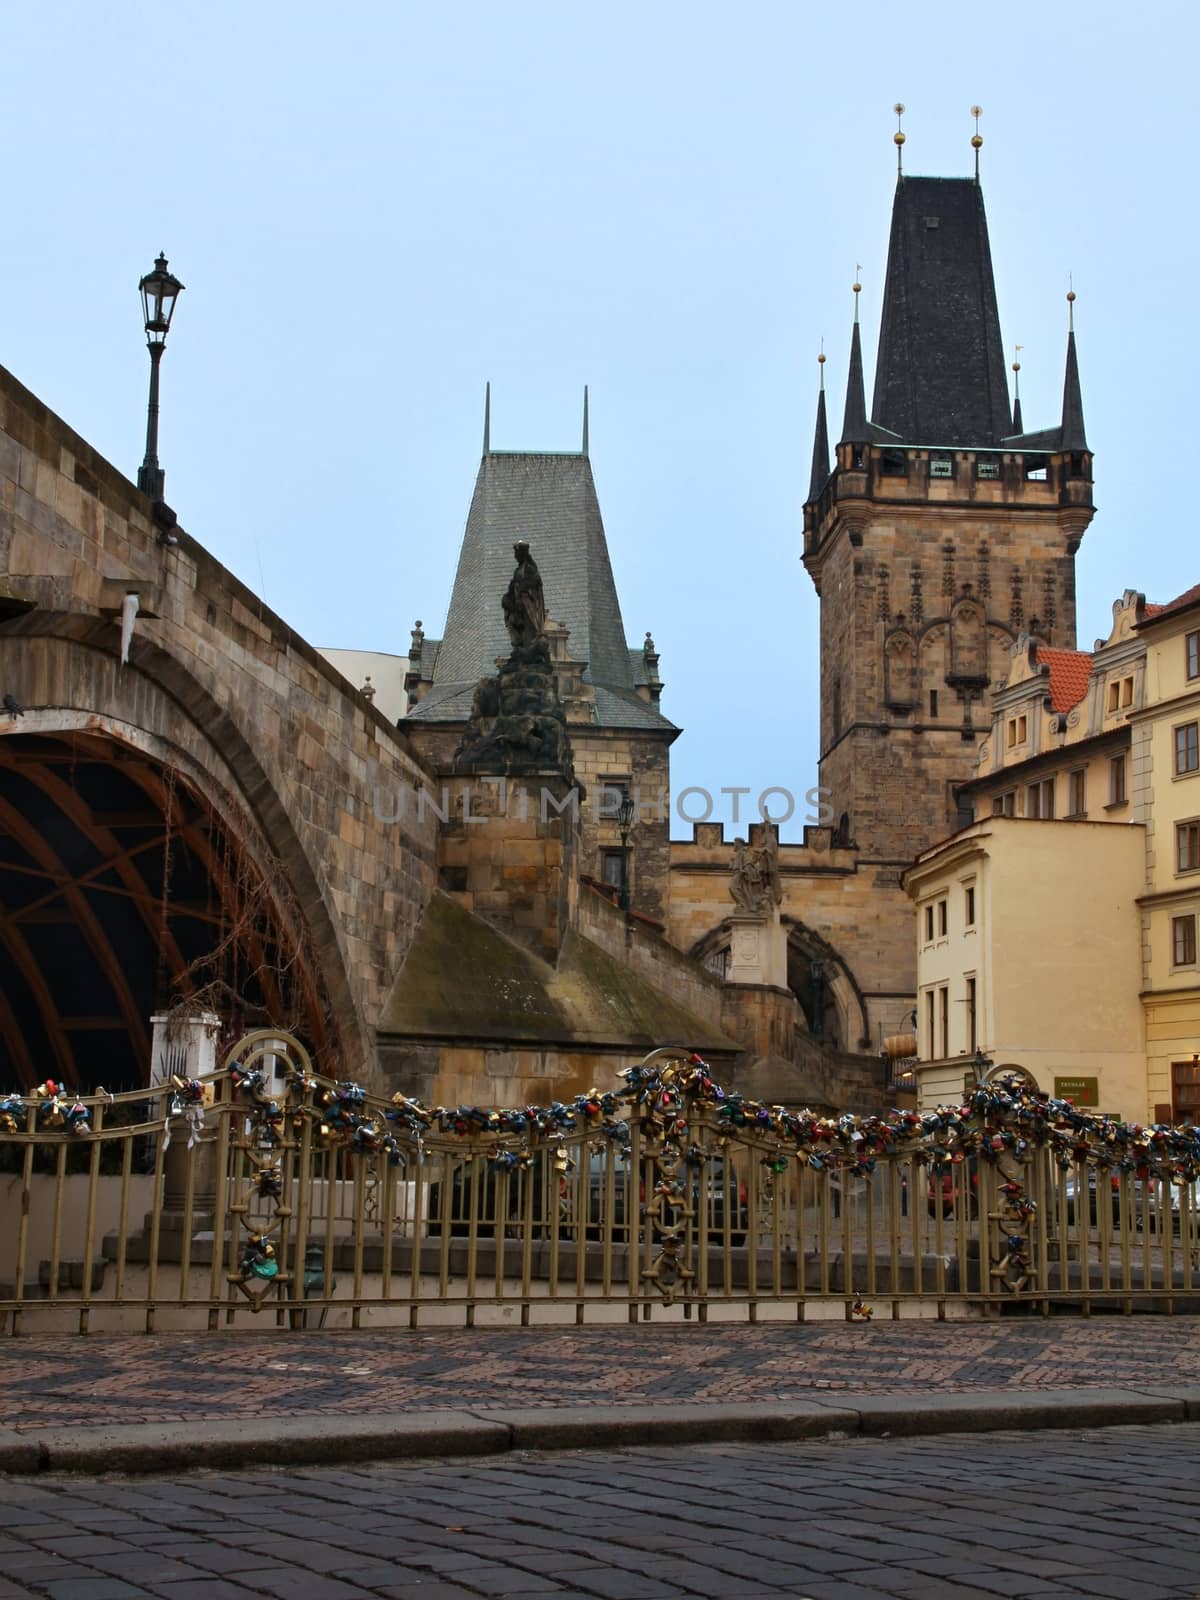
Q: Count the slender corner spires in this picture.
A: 4